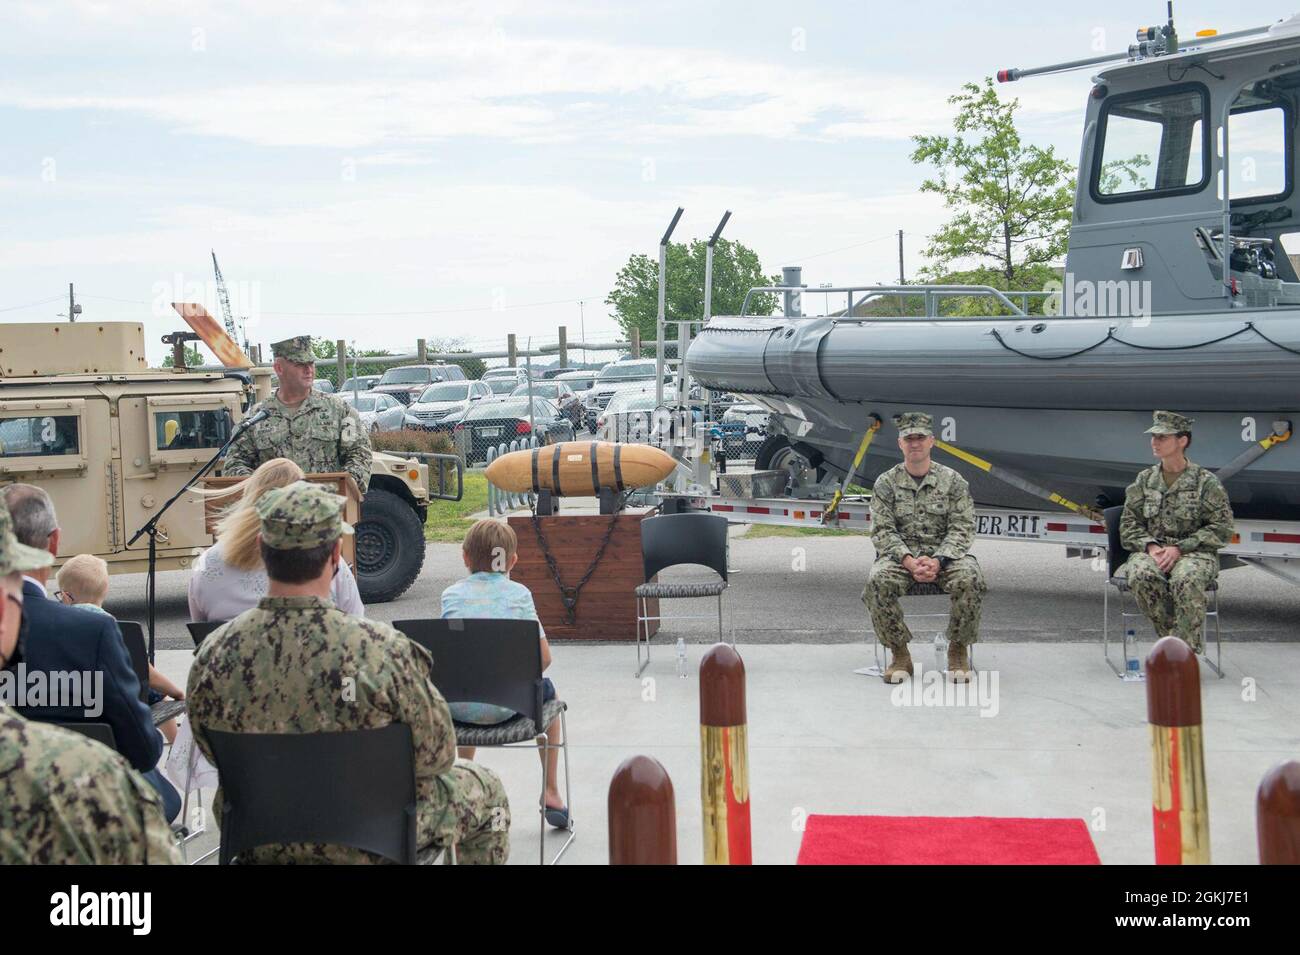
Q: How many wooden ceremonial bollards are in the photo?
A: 4